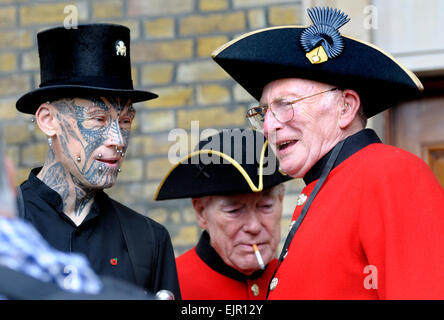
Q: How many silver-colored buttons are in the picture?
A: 5